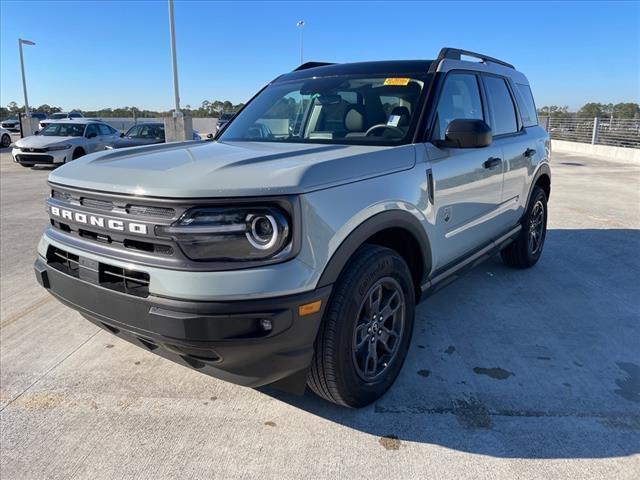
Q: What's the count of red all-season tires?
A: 0